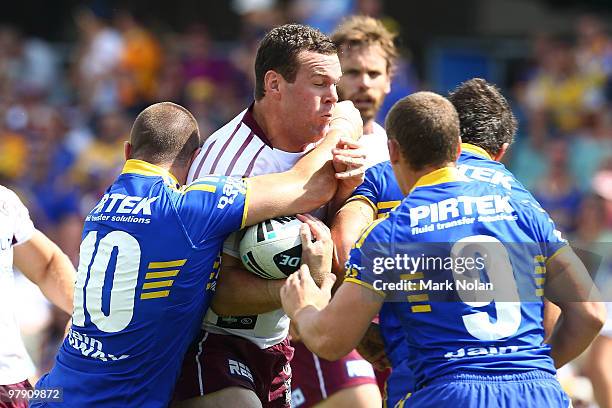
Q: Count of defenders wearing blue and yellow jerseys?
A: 3